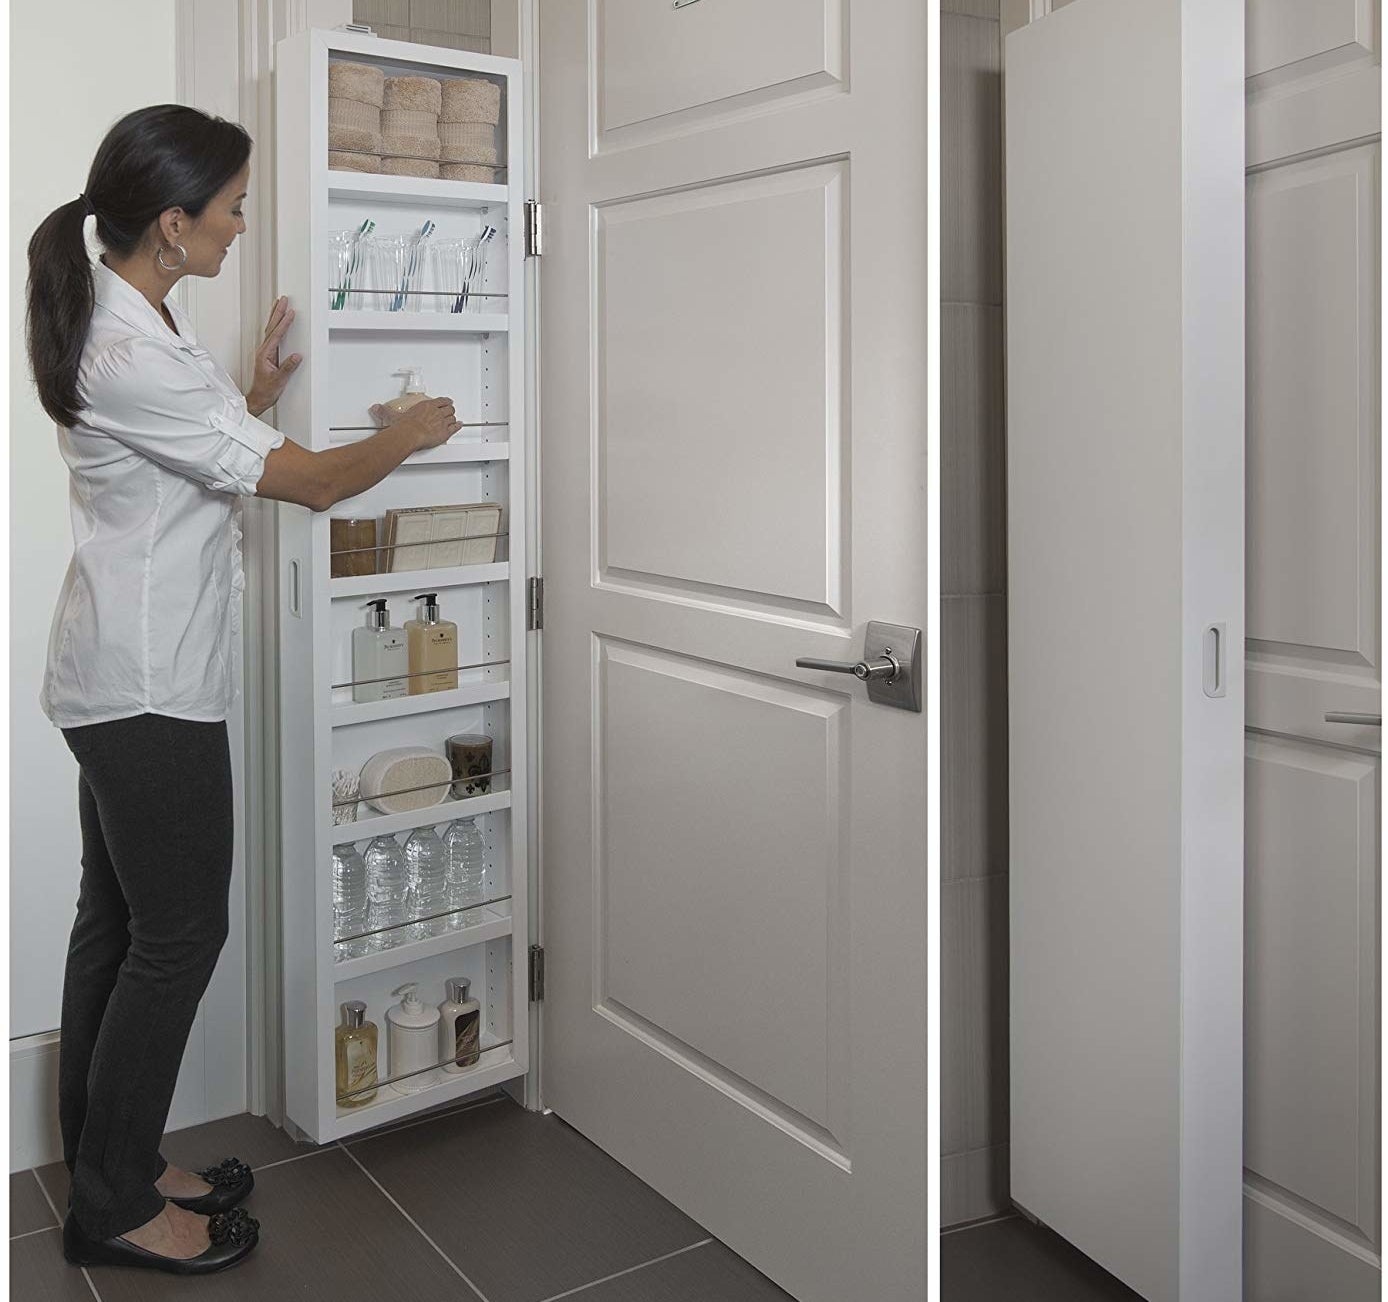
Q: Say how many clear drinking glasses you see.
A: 3